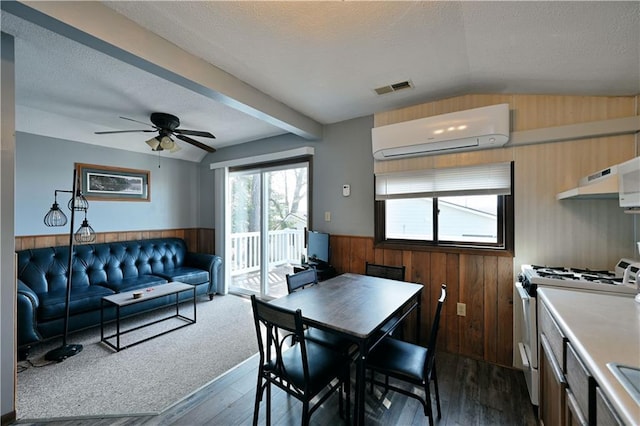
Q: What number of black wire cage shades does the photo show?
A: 3